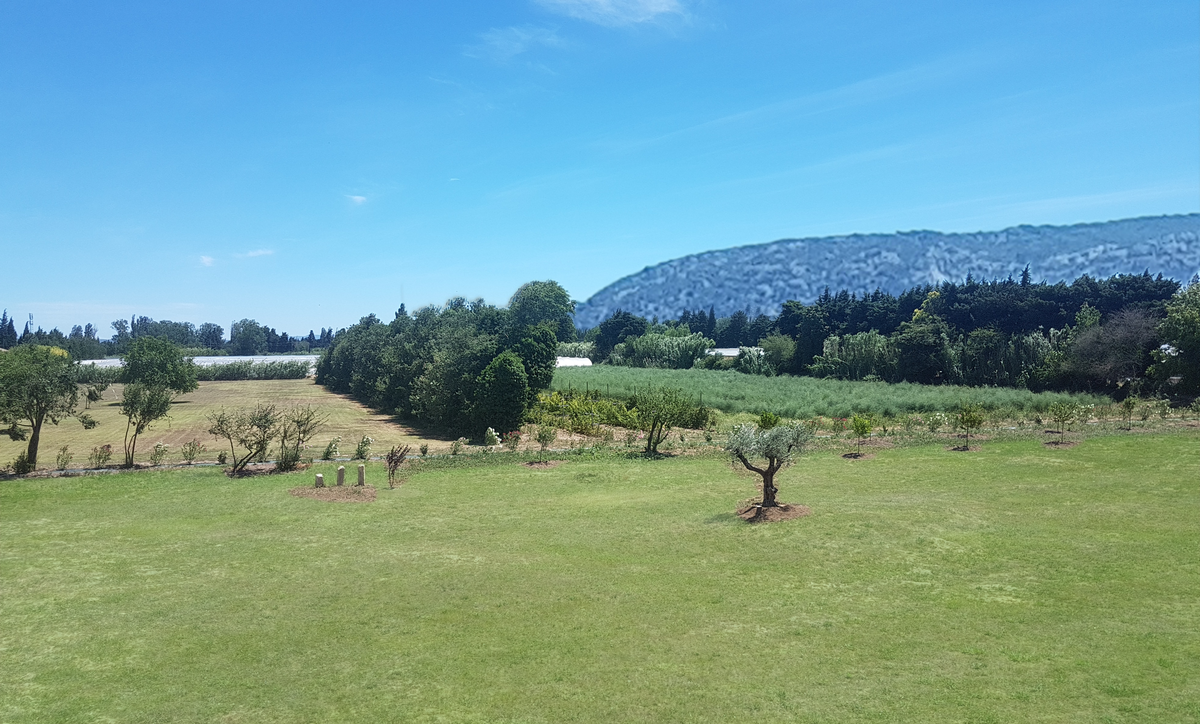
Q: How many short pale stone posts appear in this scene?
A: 3